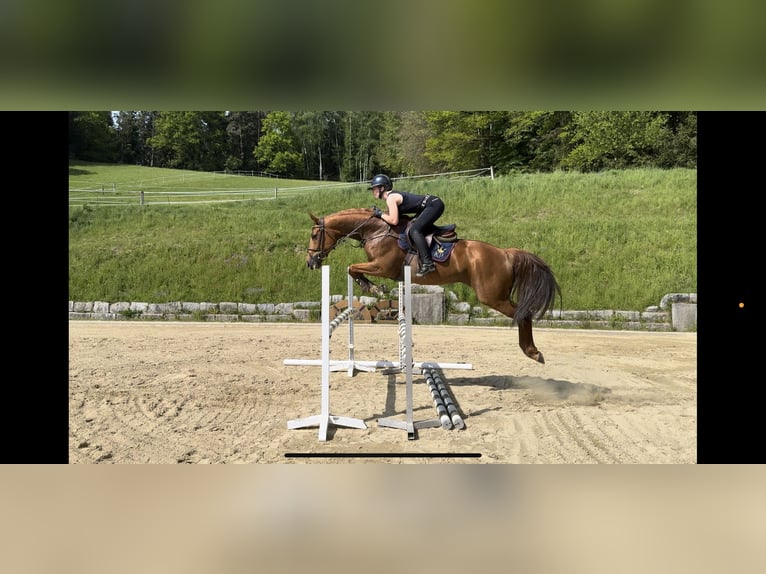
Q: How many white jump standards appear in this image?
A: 4